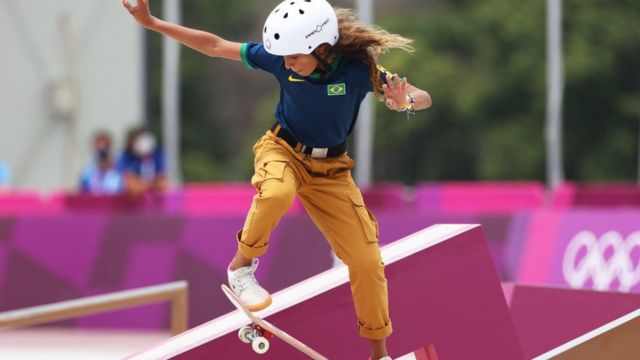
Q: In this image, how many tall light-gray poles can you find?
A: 3